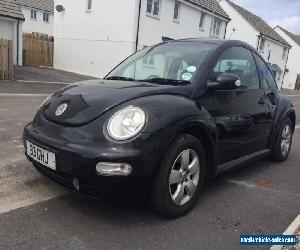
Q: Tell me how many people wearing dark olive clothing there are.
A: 0